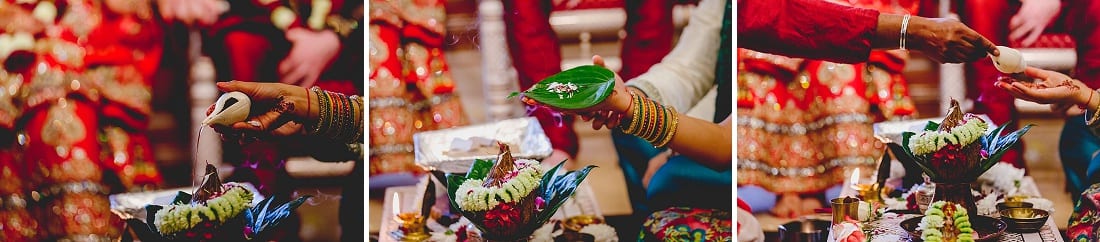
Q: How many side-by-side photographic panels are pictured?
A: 3